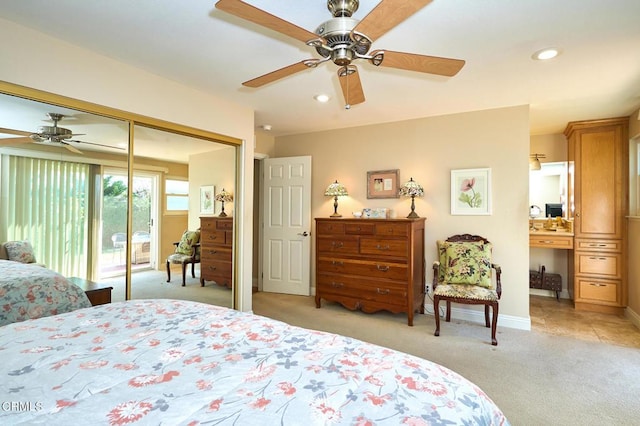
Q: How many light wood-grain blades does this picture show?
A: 5